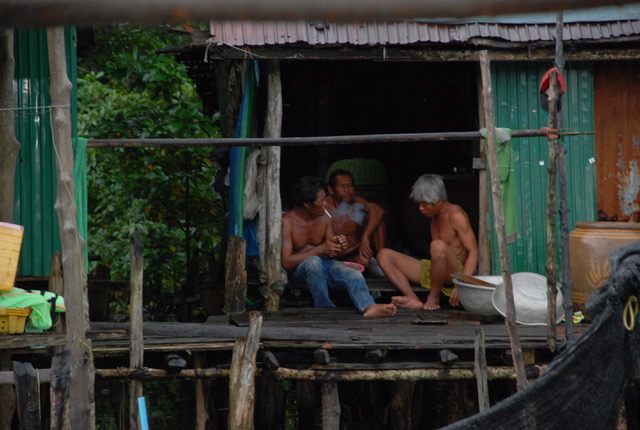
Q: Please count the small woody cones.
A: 0